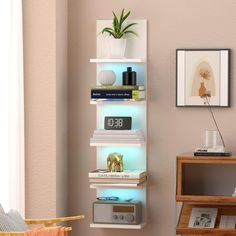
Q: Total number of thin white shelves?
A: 5